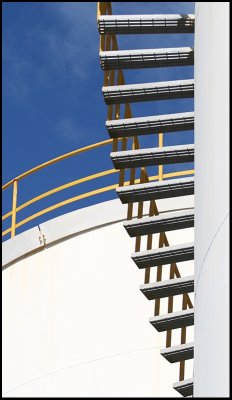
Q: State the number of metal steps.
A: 12